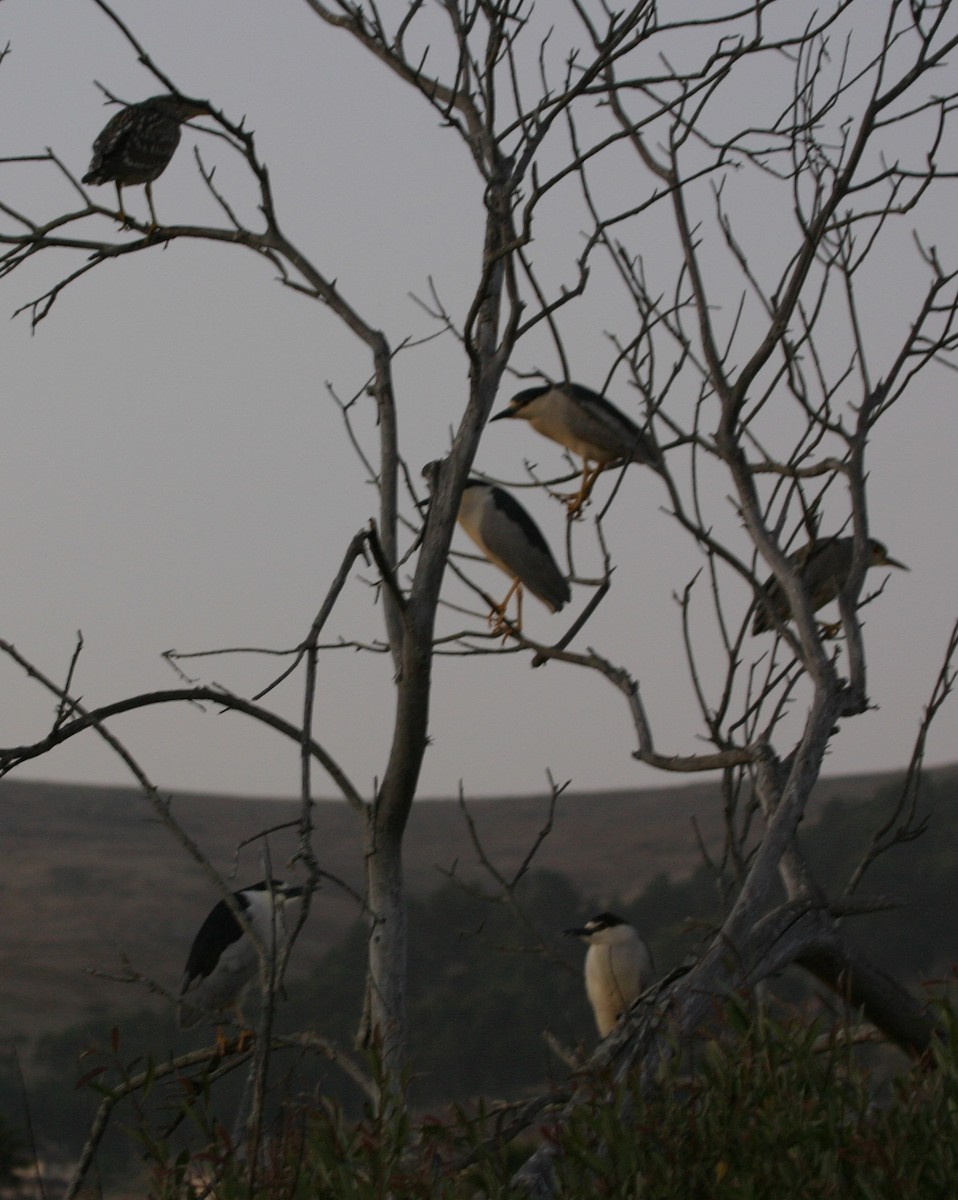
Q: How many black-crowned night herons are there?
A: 6